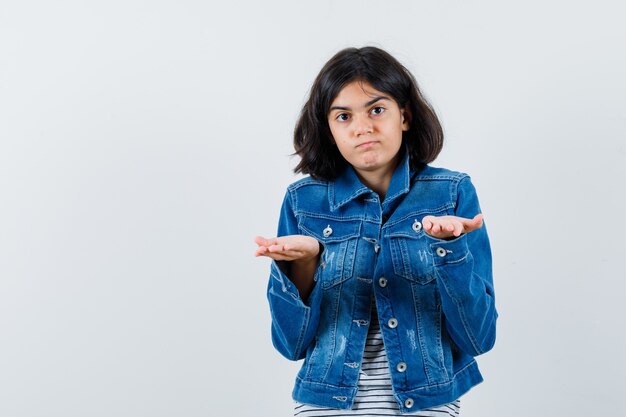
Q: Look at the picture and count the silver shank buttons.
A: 8